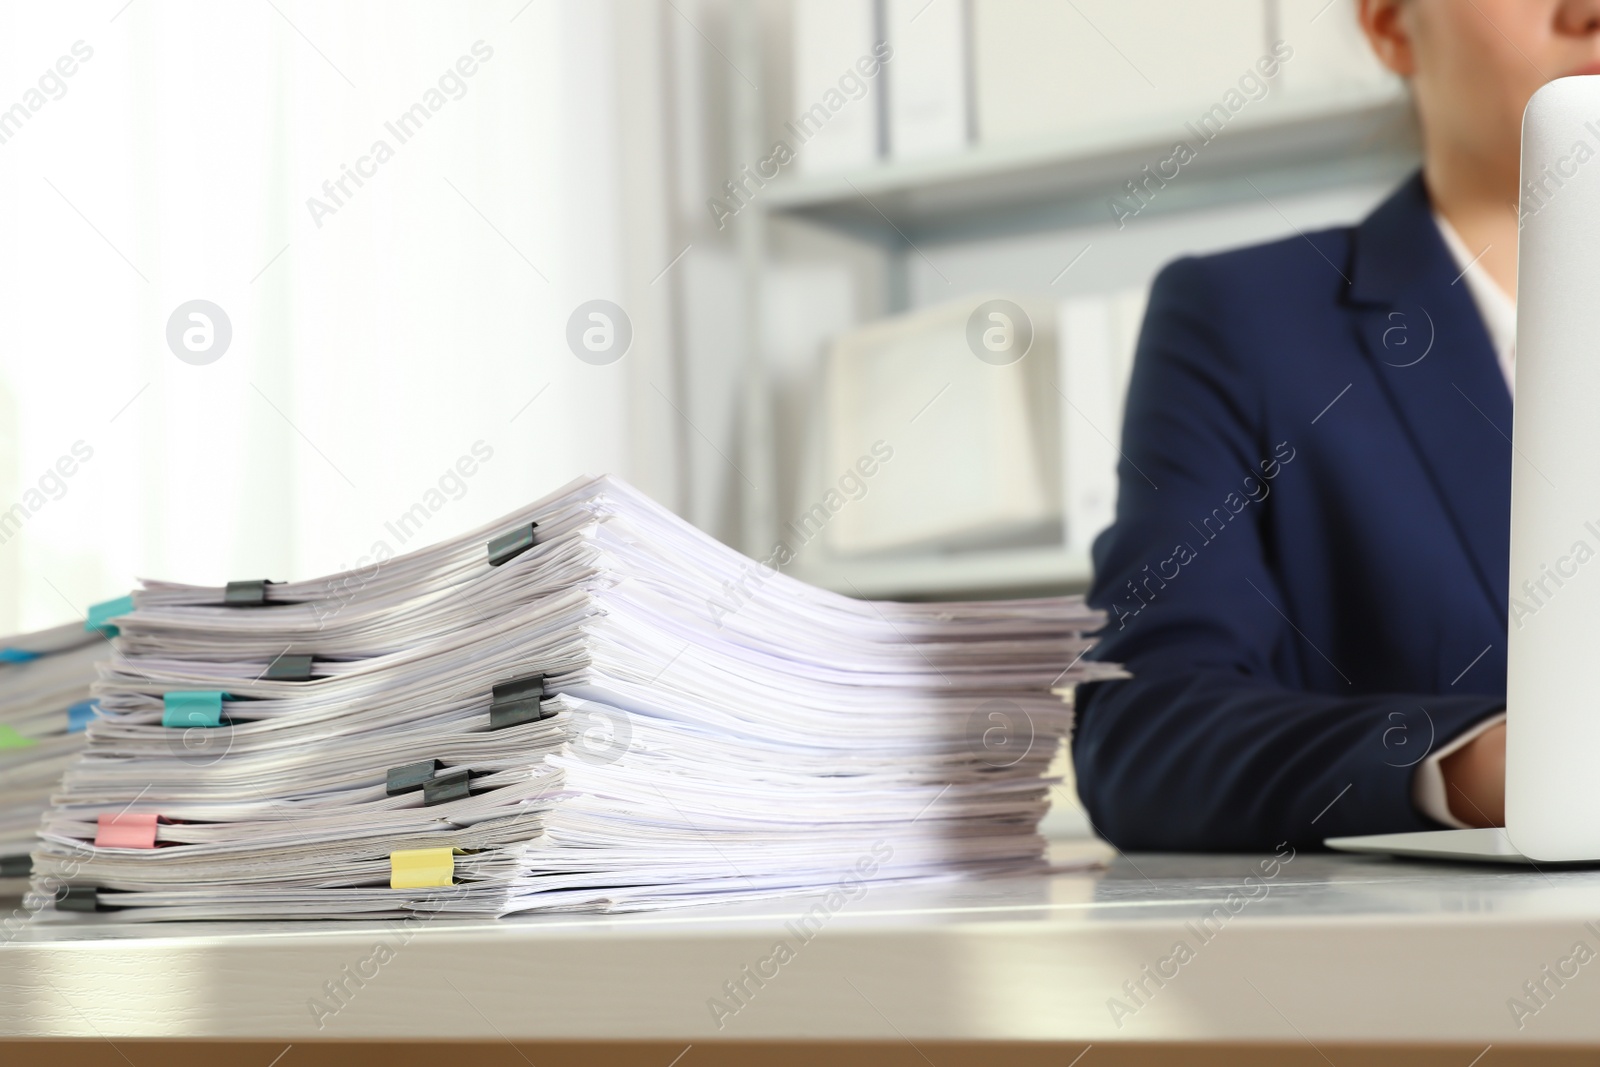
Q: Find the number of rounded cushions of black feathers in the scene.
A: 0